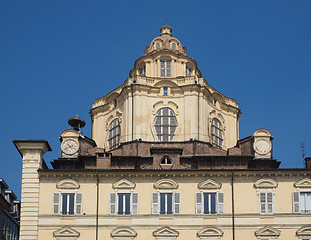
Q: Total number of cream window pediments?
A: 12